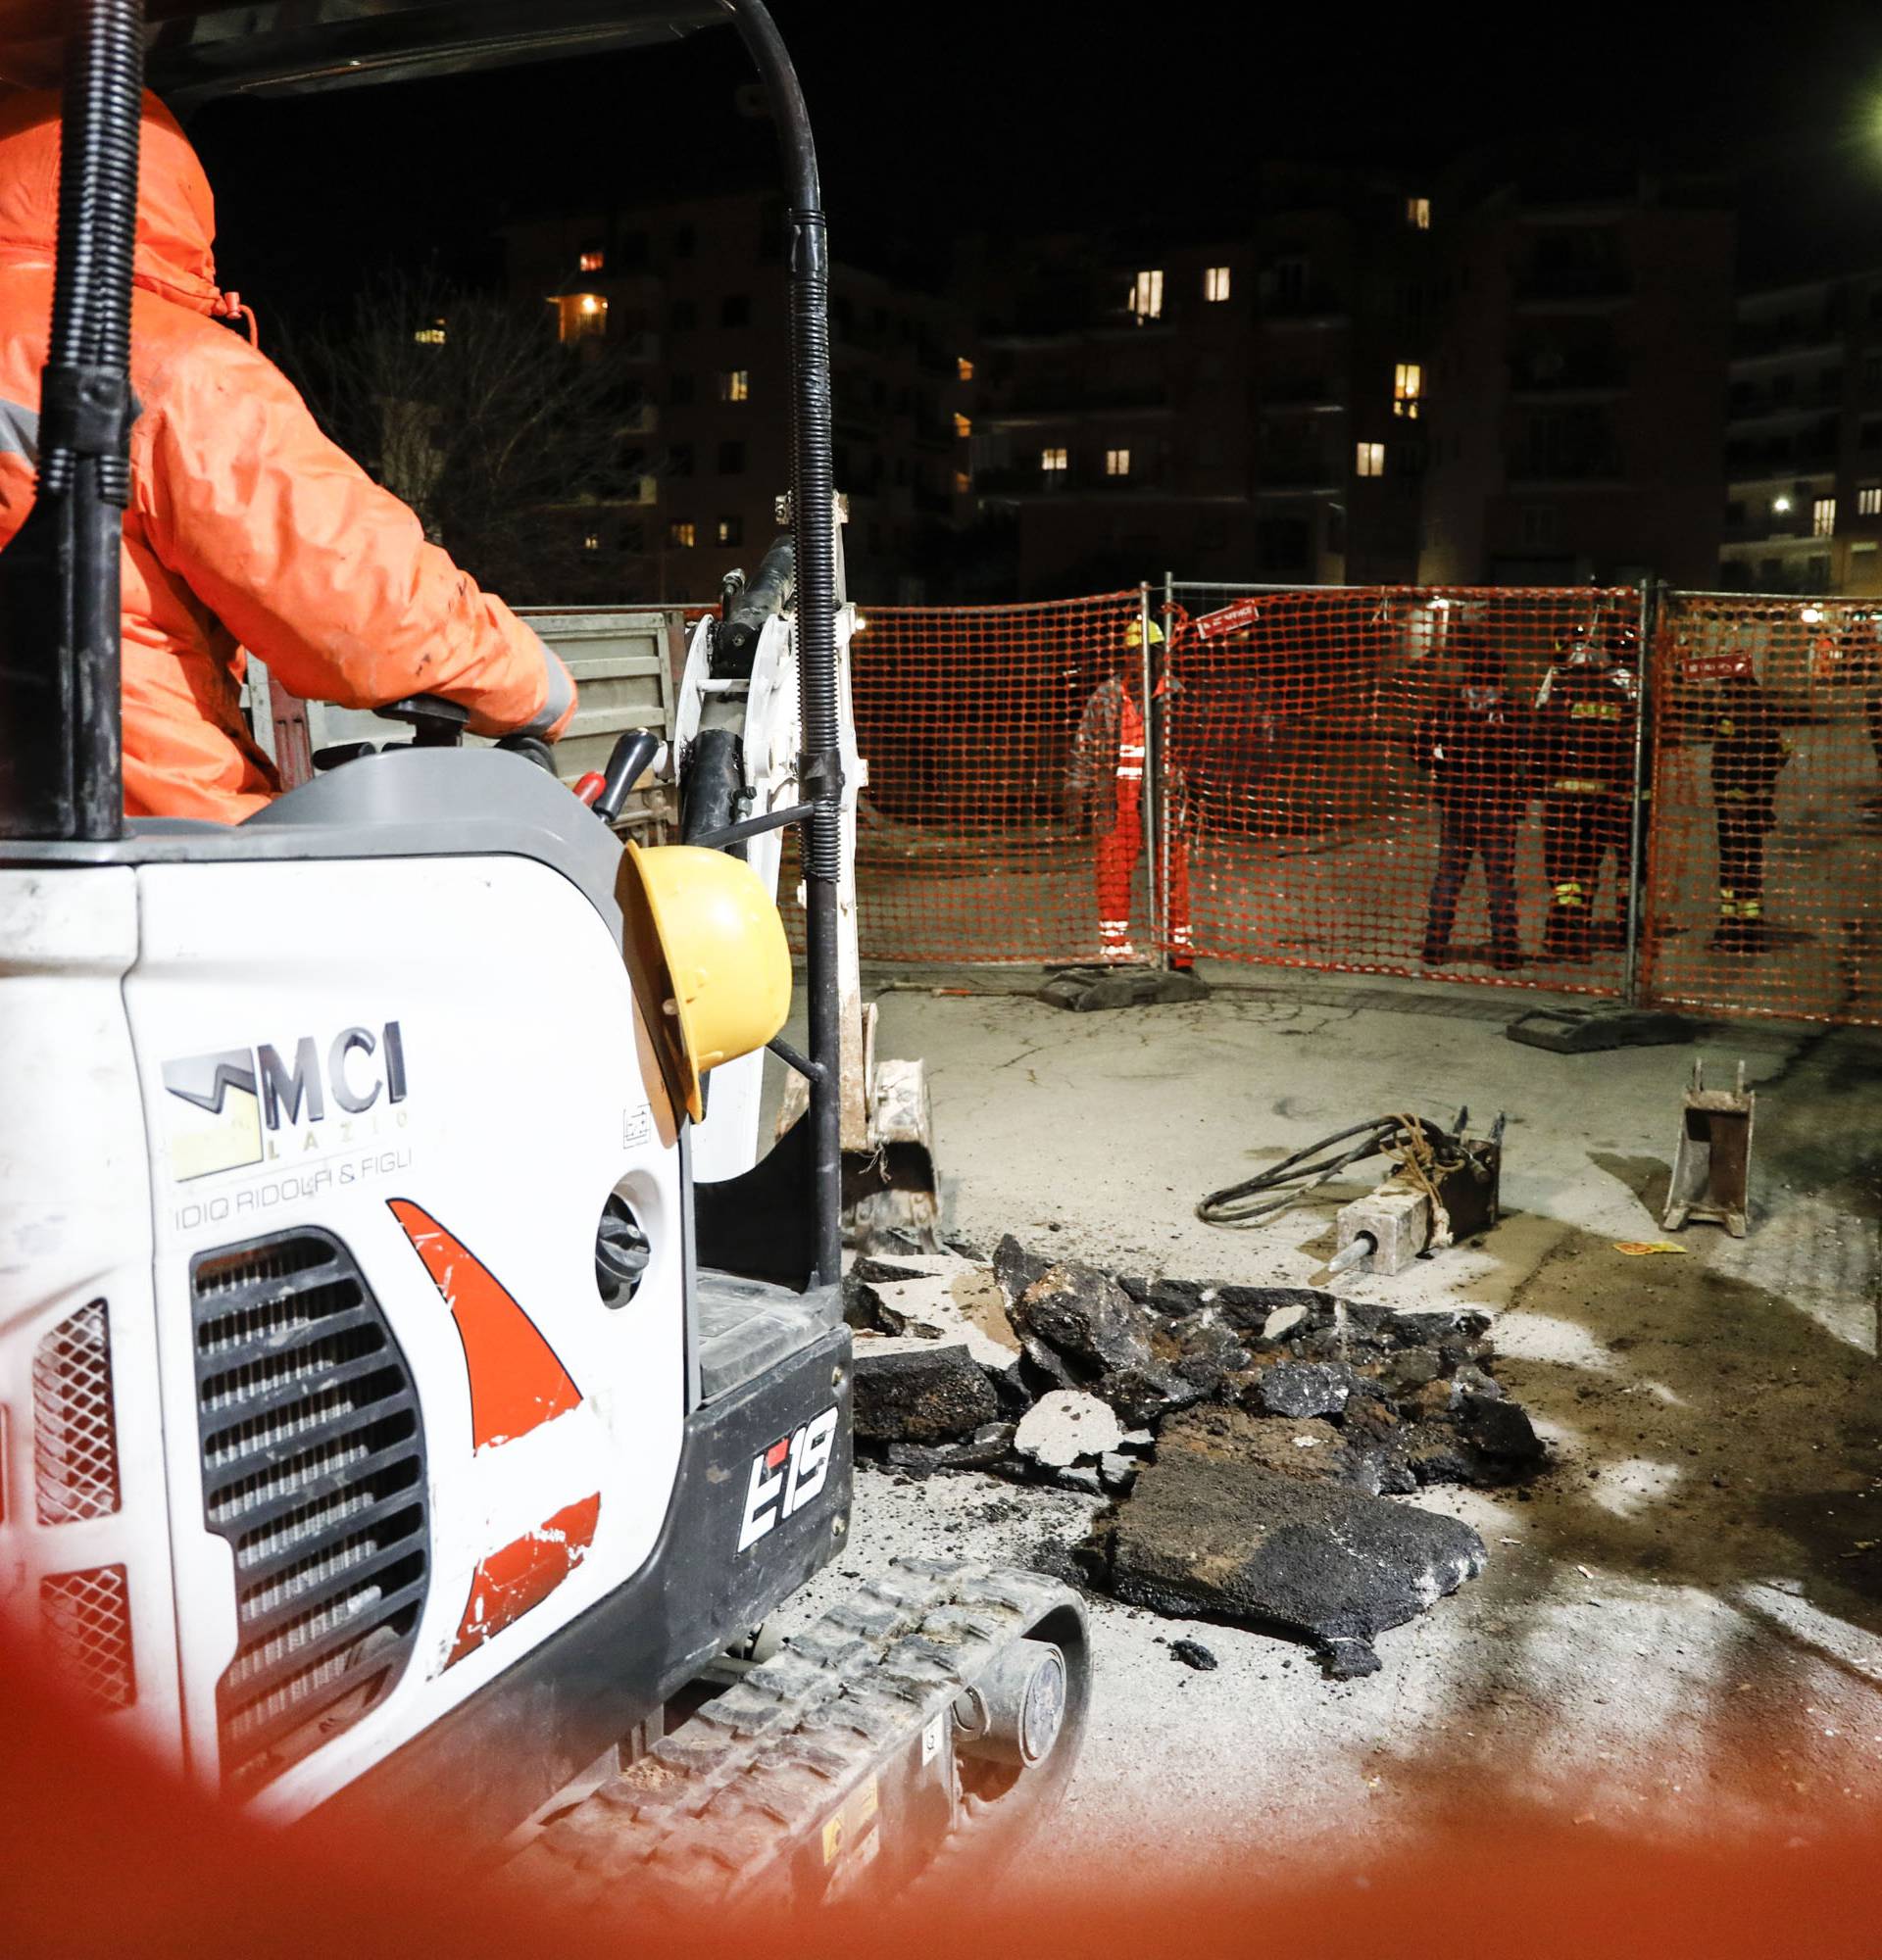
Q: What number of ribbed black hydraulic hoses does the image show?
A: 2